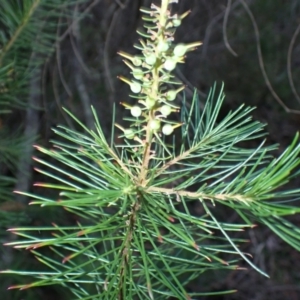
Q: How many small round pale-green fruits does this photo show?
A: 15